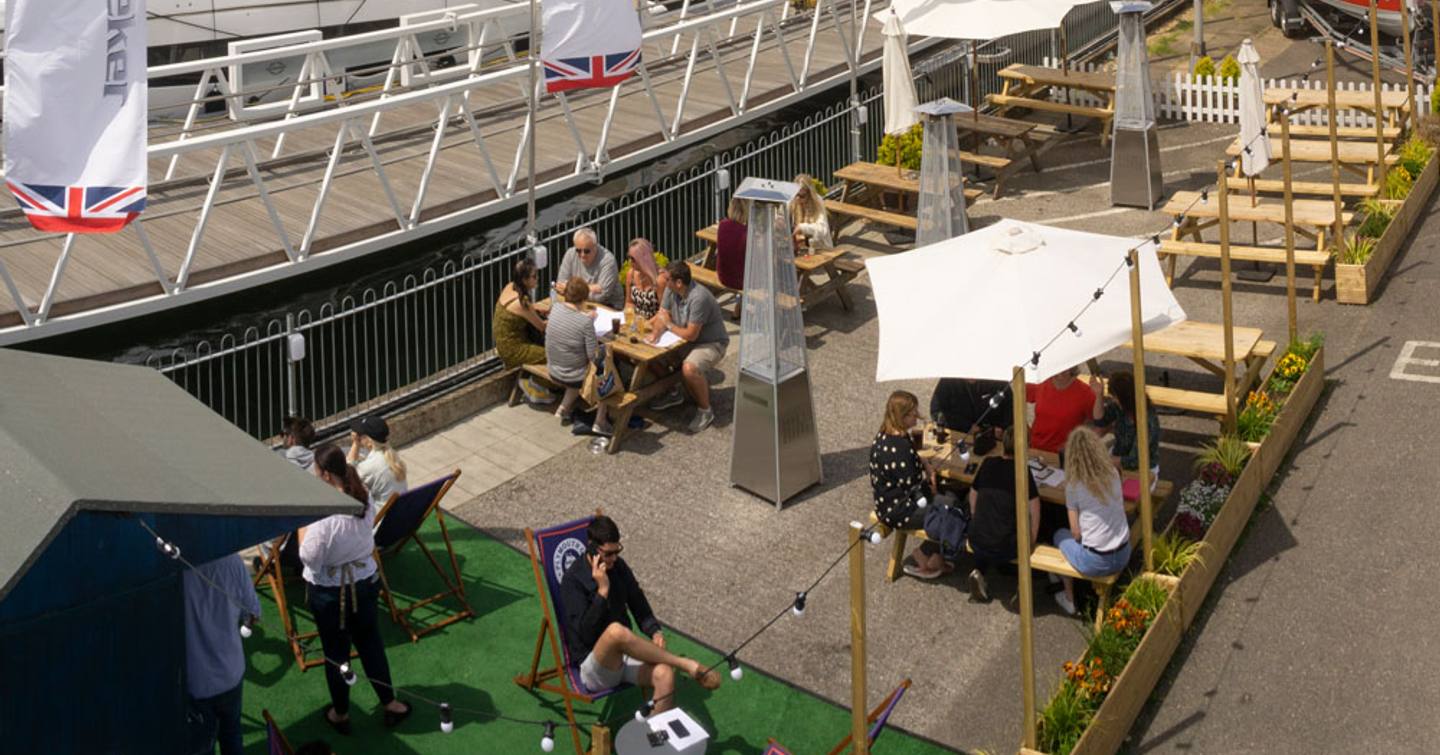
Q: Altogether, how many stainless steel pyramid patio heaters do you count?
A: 3